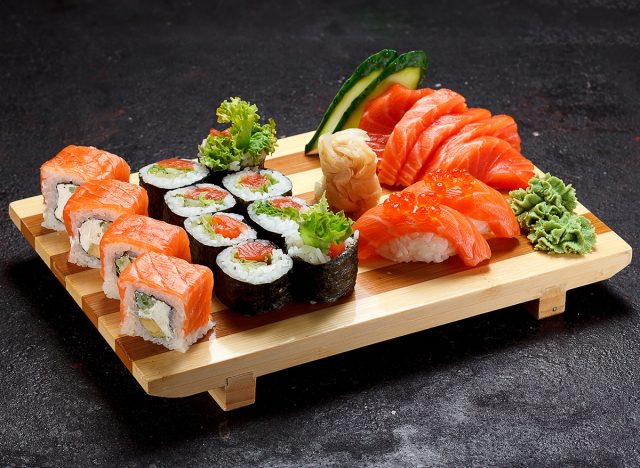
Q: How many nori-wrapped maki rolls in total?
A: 8